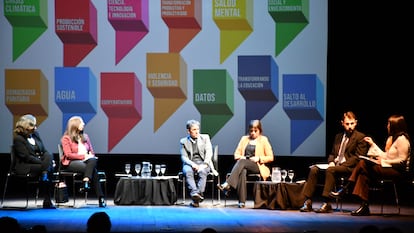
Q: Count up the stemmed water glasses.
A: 6